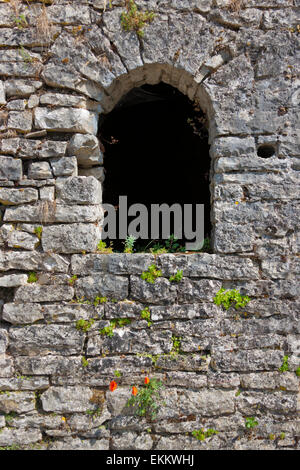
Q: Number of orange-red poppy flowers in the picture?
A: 3